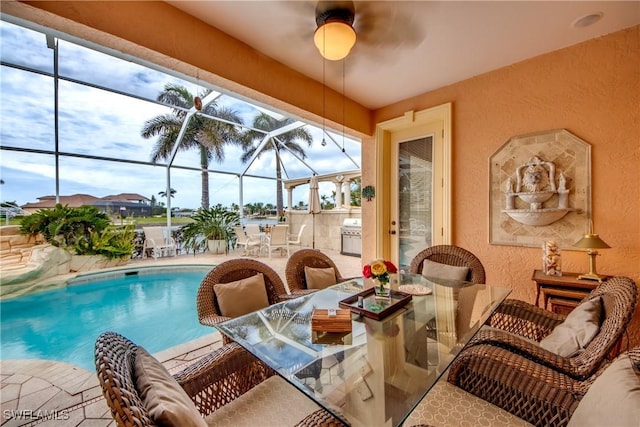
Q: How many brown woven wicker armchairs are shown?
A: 6